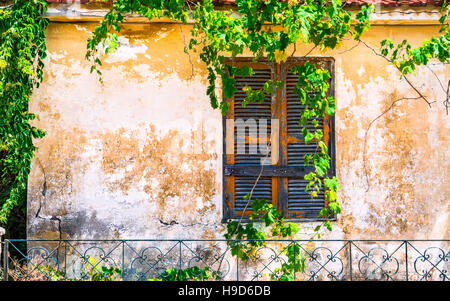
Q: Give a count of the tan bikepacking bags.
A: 0